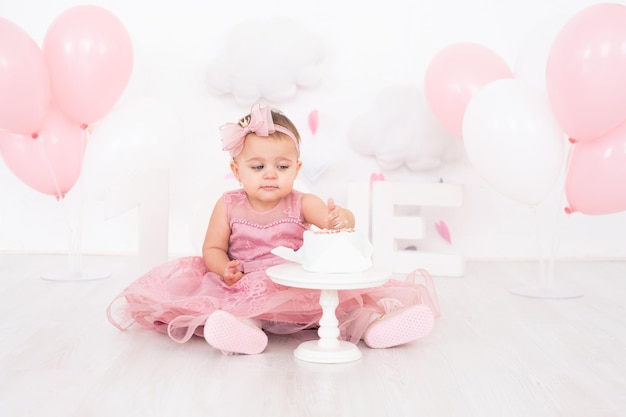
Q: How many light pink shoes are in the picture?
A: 2